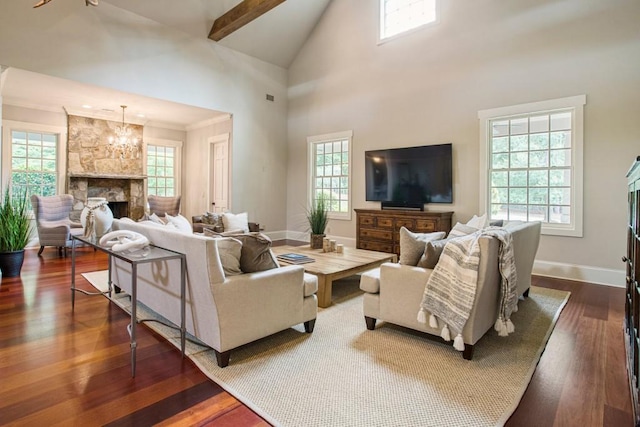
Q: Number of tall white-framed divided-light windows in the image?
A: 4